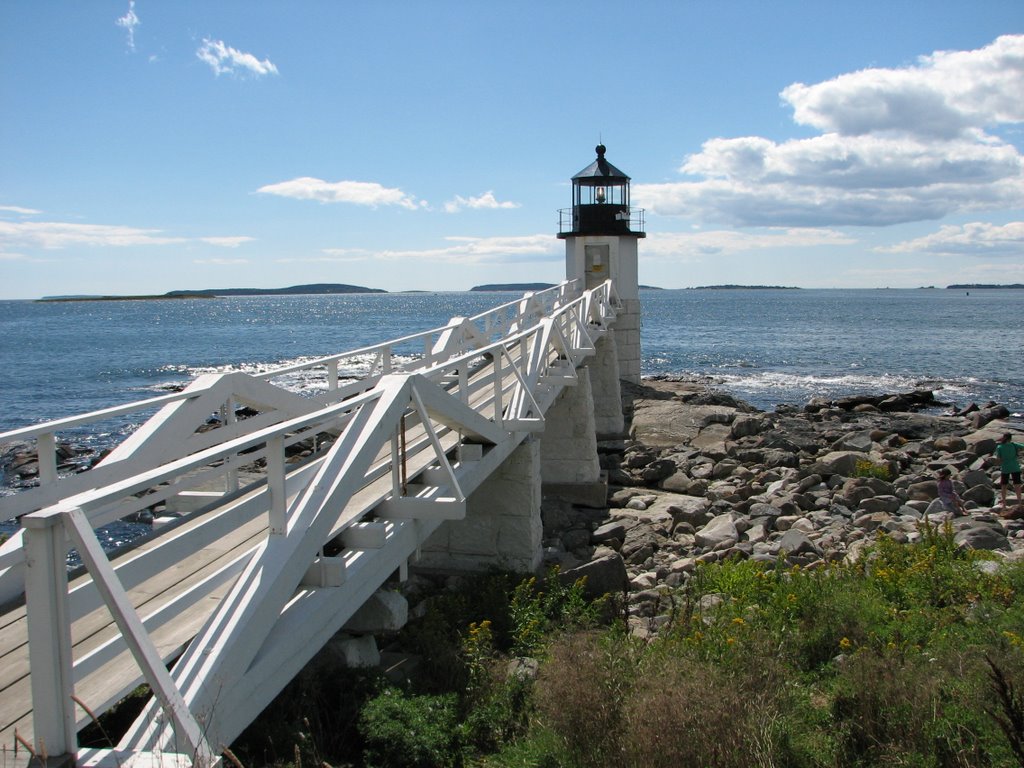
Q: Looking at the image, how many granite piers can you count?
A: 3